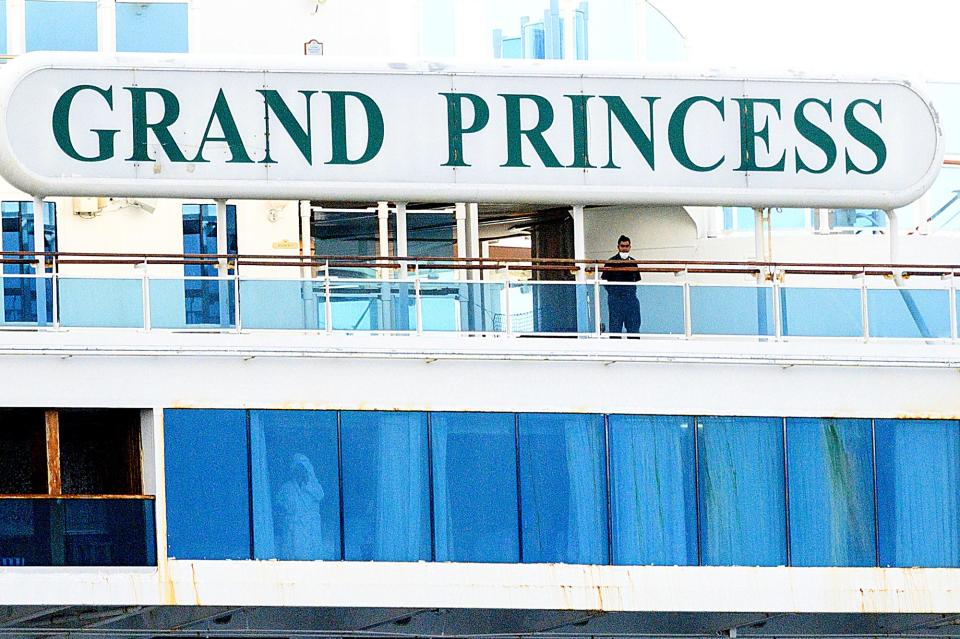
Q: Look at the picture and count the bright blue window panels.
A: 9